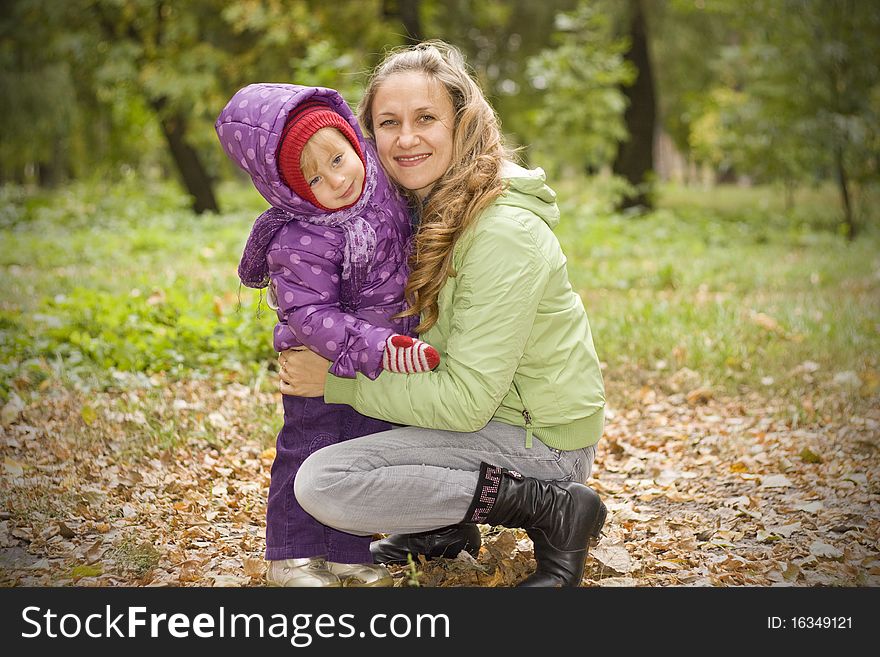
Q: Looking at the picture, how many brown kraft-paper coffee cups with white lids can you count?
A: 0